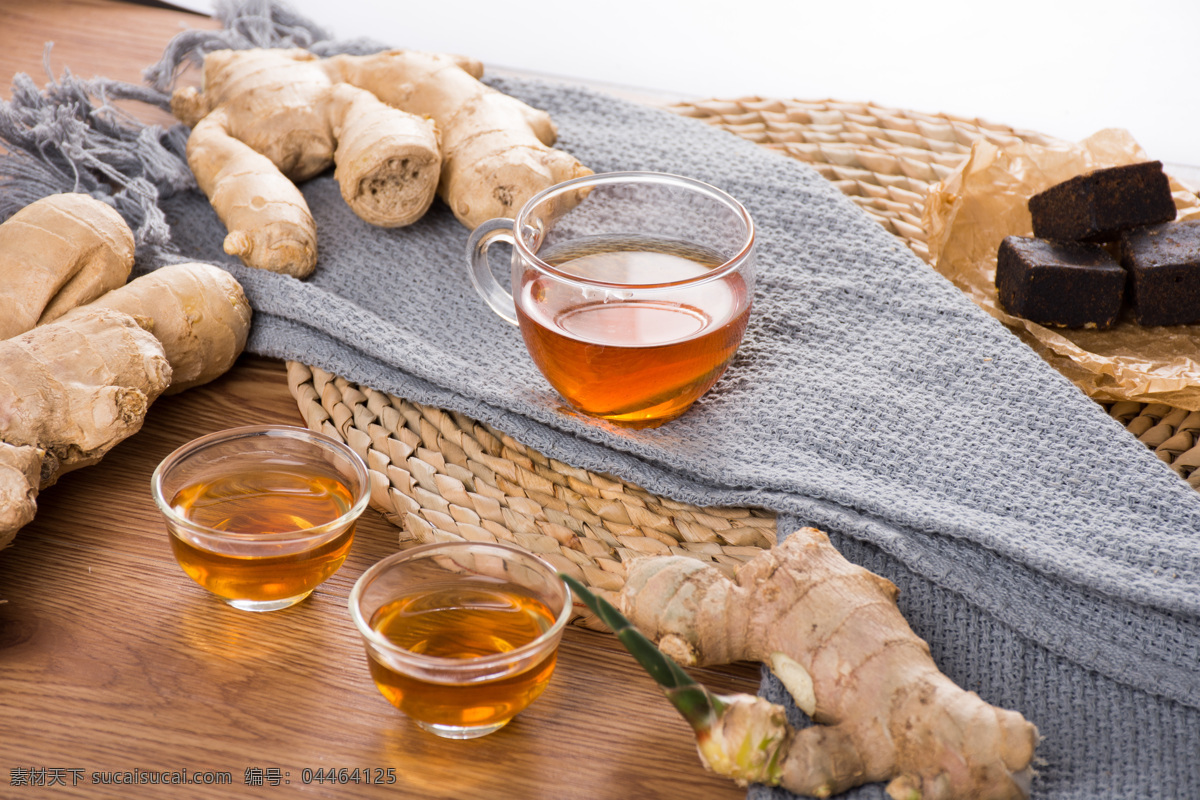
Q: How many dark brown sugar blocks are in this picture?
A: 3